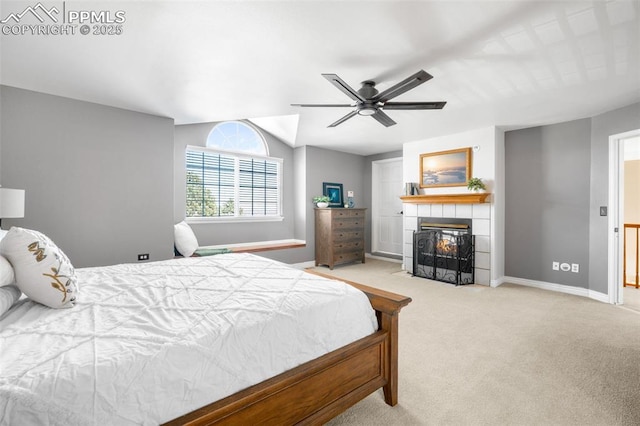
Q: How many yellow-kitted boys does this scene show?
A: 0